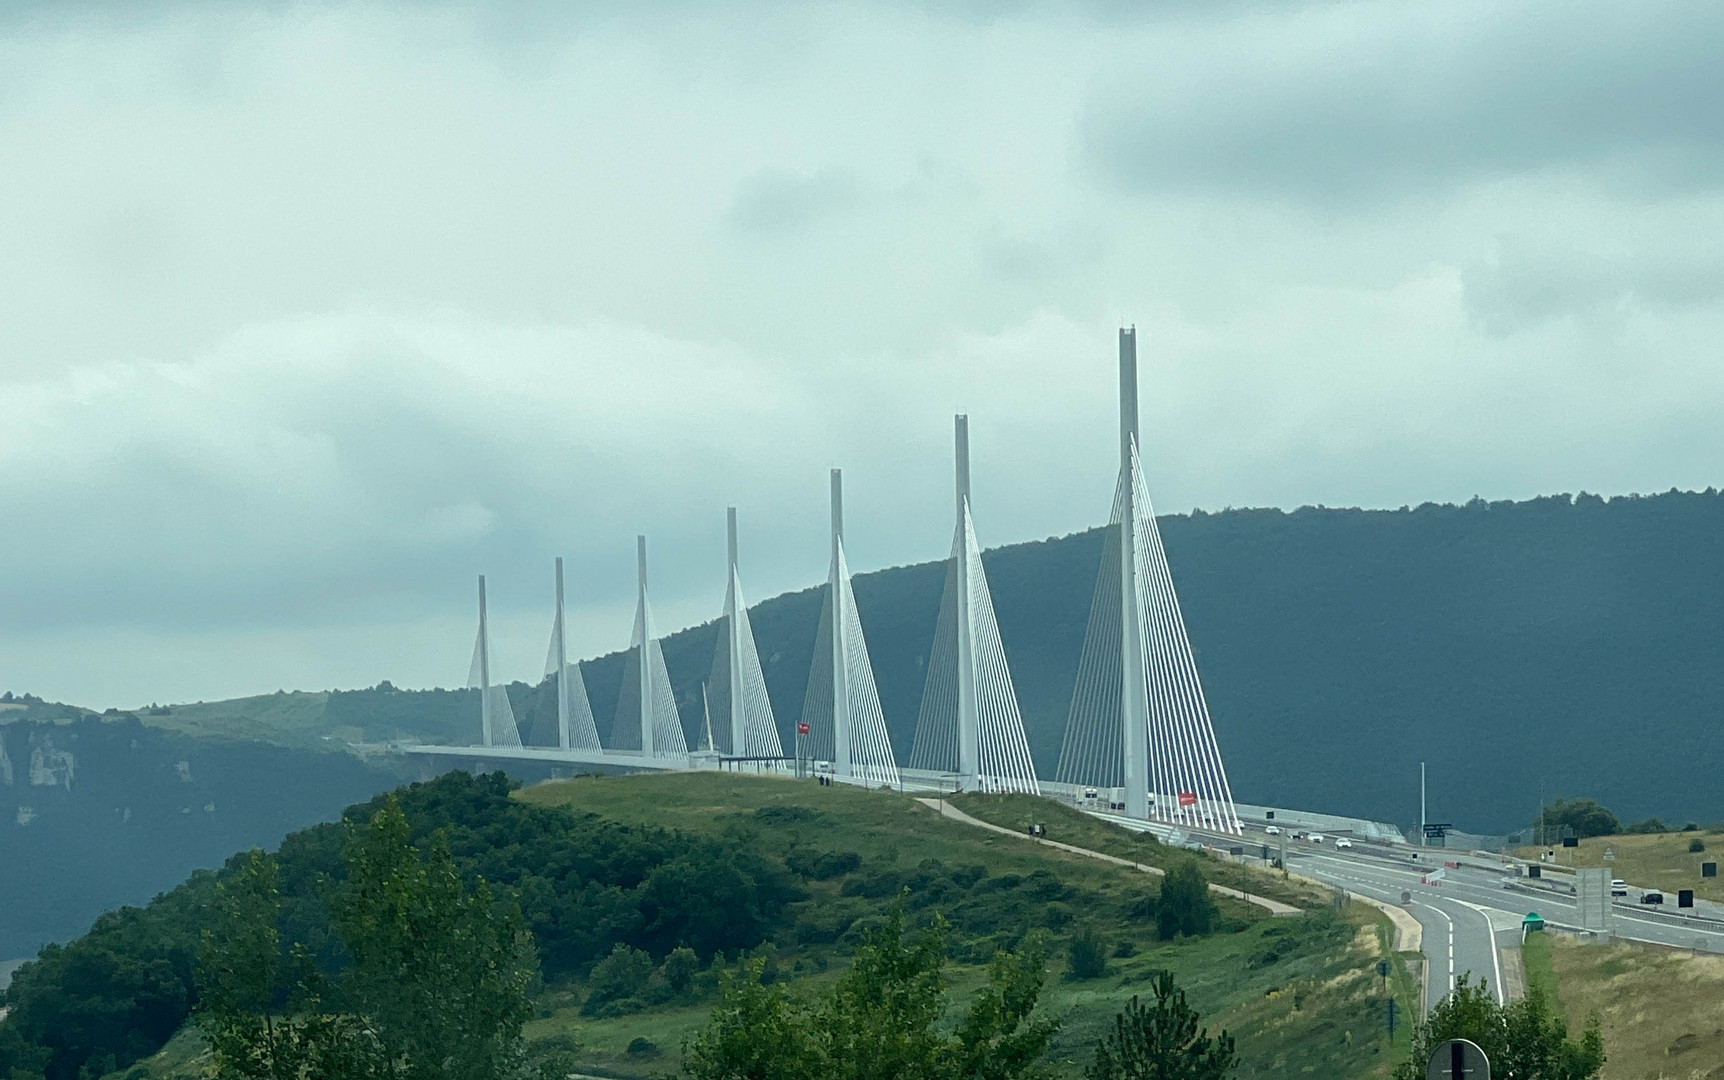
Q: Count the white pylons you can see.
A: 7